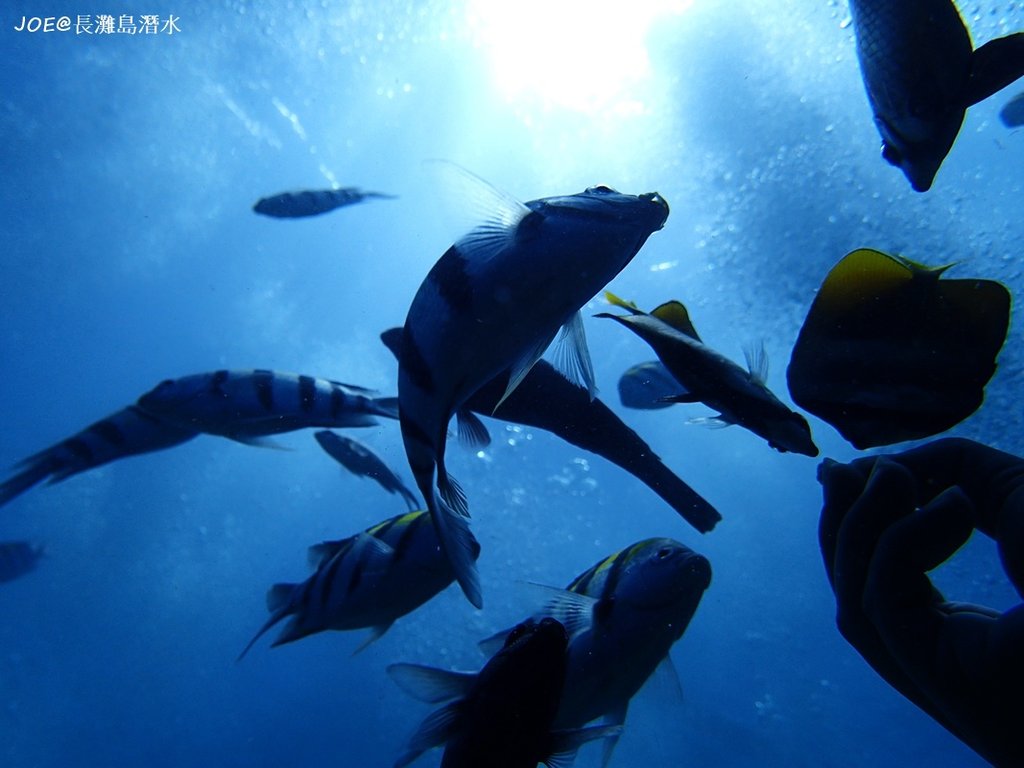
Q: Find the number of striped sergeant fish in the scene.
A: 5